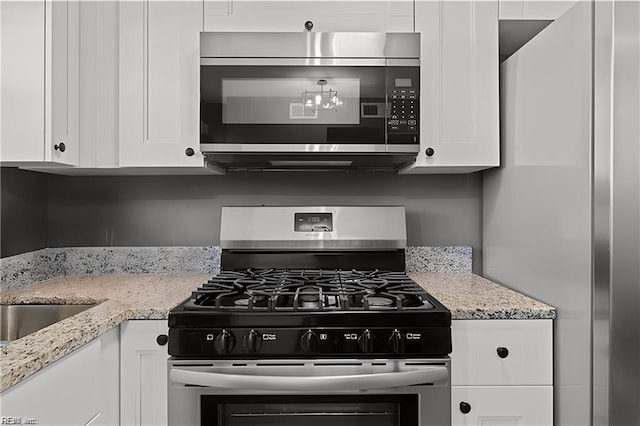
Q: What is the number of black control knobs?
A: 5